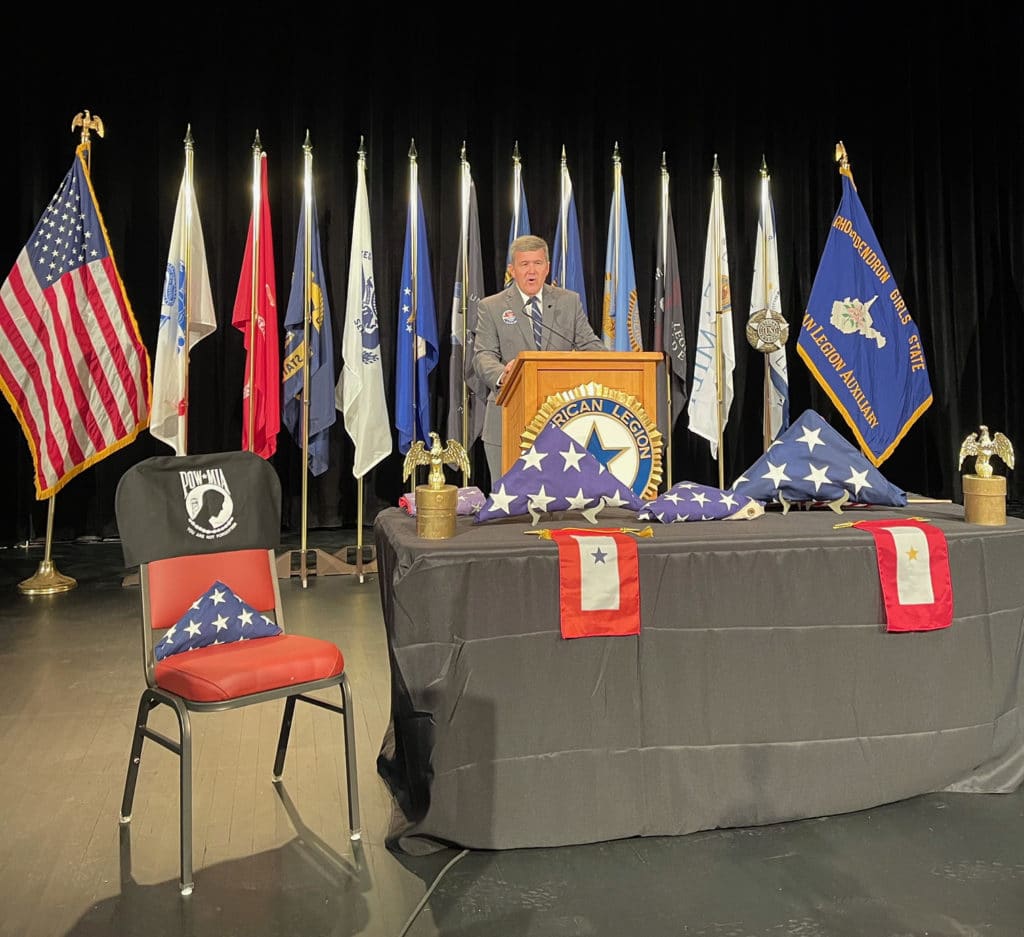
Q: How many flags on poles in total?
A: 14